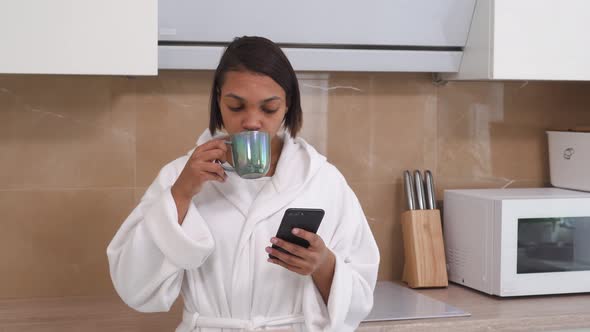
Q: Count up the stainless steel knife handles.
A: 3